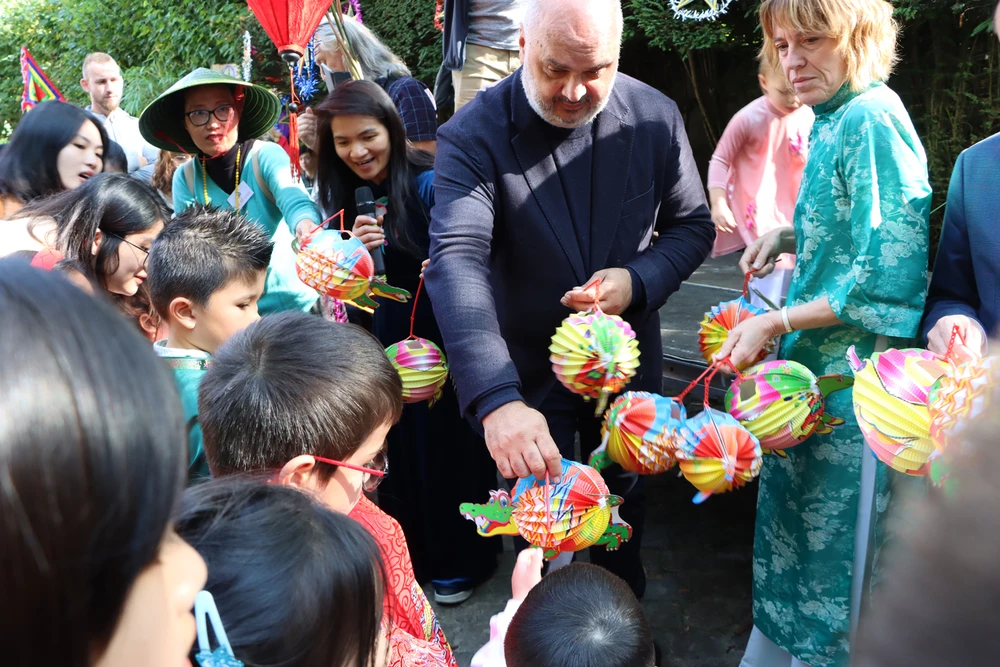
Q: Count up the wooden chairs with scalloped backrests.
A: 0